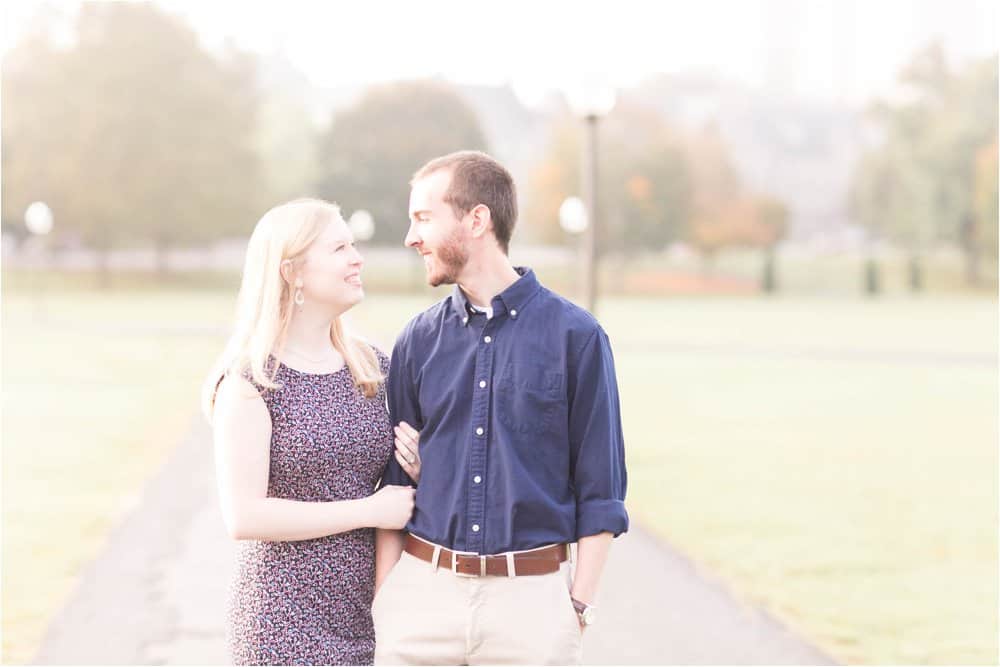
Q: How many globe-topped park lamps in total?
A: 4